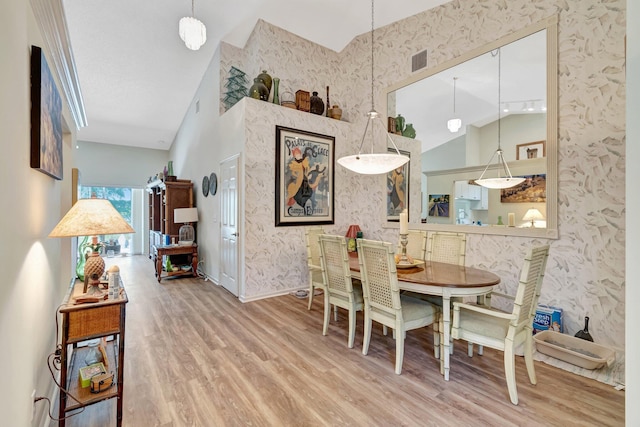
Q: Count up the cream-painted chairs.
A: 6